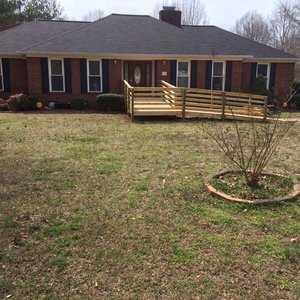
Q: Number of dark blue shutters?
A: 11